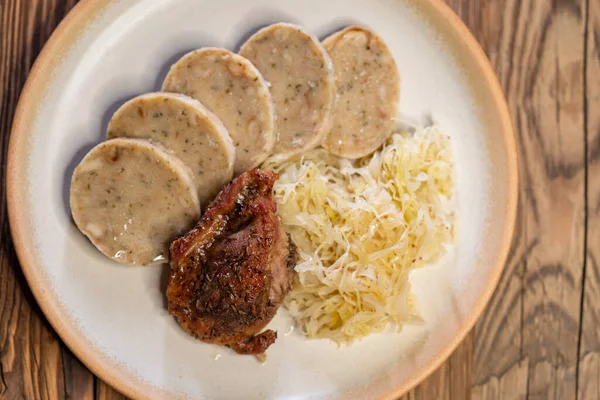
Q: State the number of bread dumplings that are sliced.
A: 5